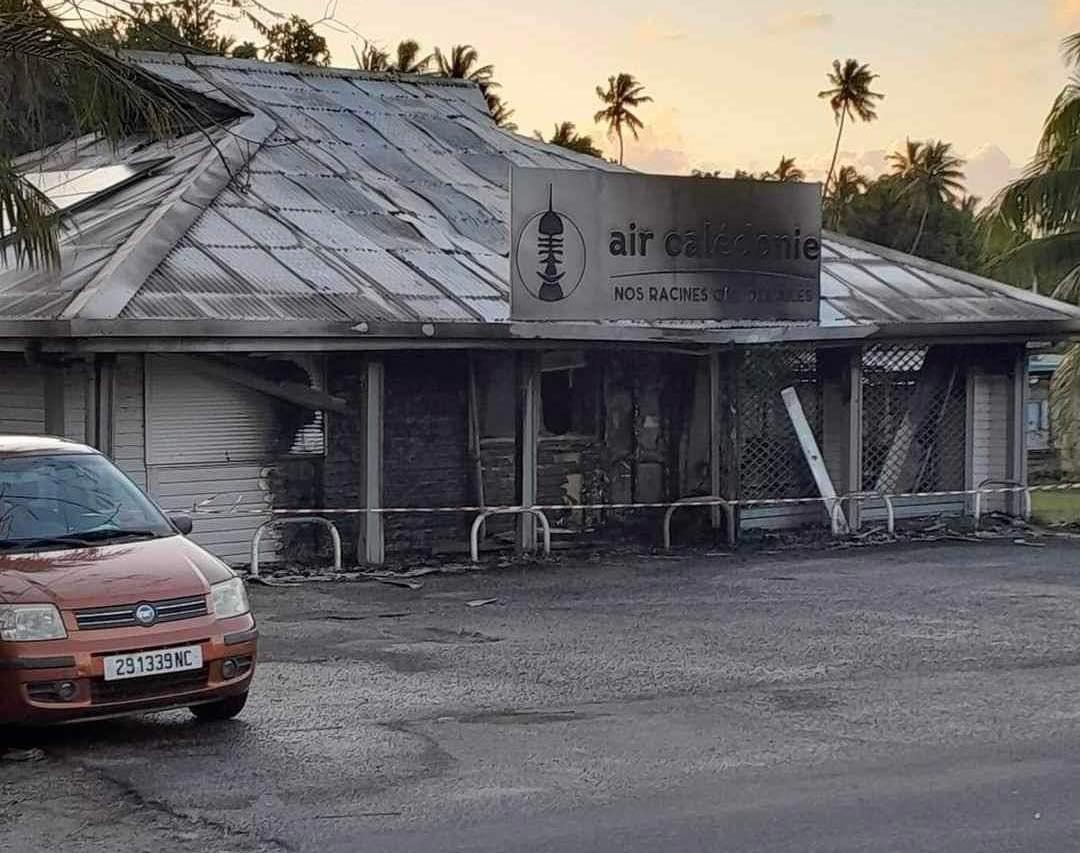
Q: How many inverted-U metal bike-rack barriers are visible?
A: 5